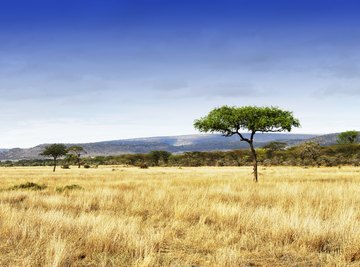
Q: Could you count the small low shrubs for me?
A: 2